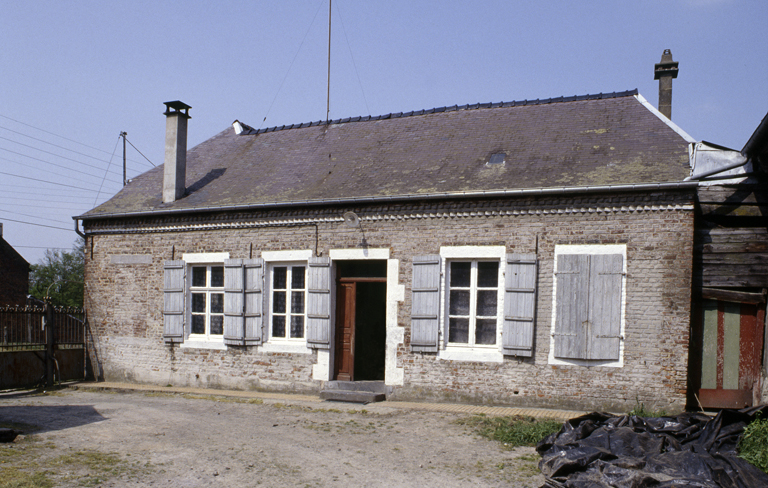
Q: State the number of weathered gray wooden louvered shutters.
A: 8